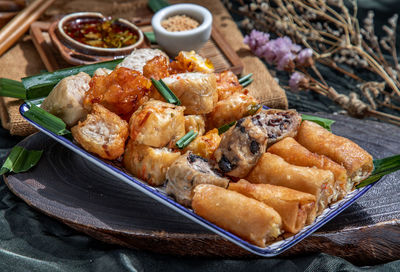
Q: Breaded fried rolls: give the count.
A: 5